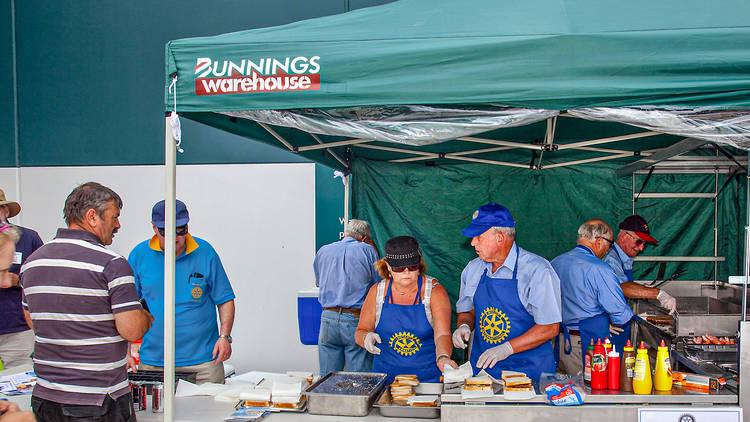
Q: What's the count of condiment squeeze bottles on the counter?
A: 7